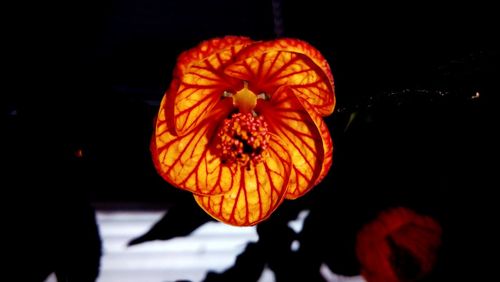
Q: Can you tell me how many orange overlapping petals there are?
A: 5